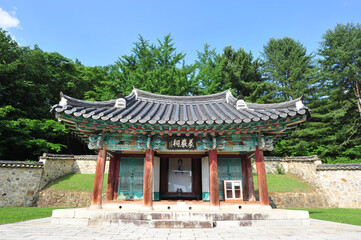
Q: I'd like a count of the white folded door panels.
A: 2